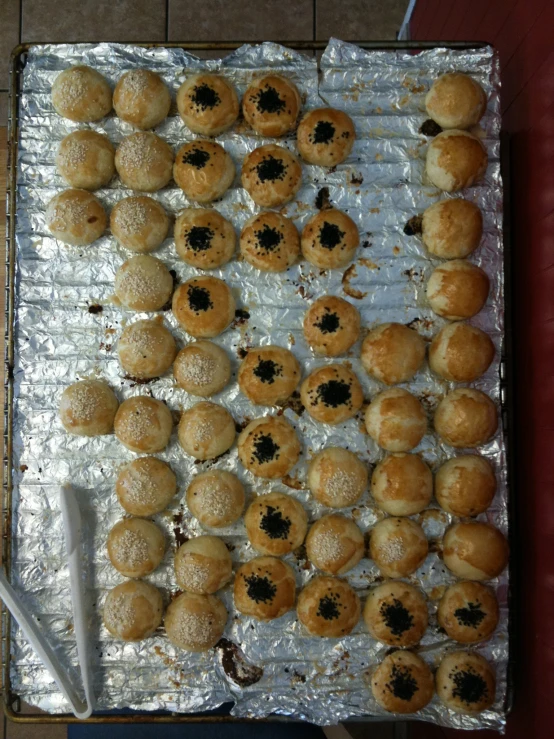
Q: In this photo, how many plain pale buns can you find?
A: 11